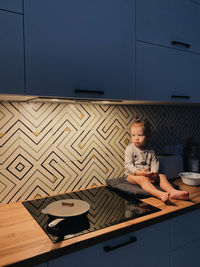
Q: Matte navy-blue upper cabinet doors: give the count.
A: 5